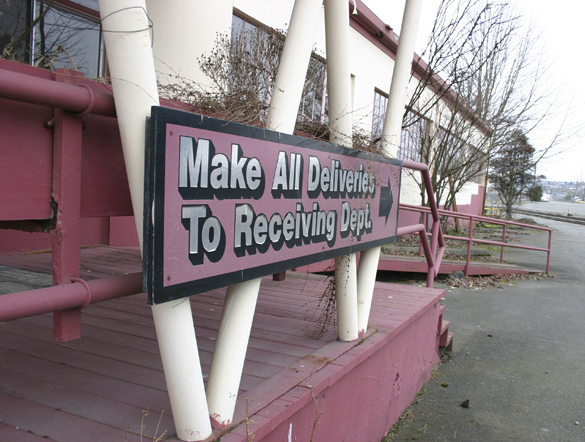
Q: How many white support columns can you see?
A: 4